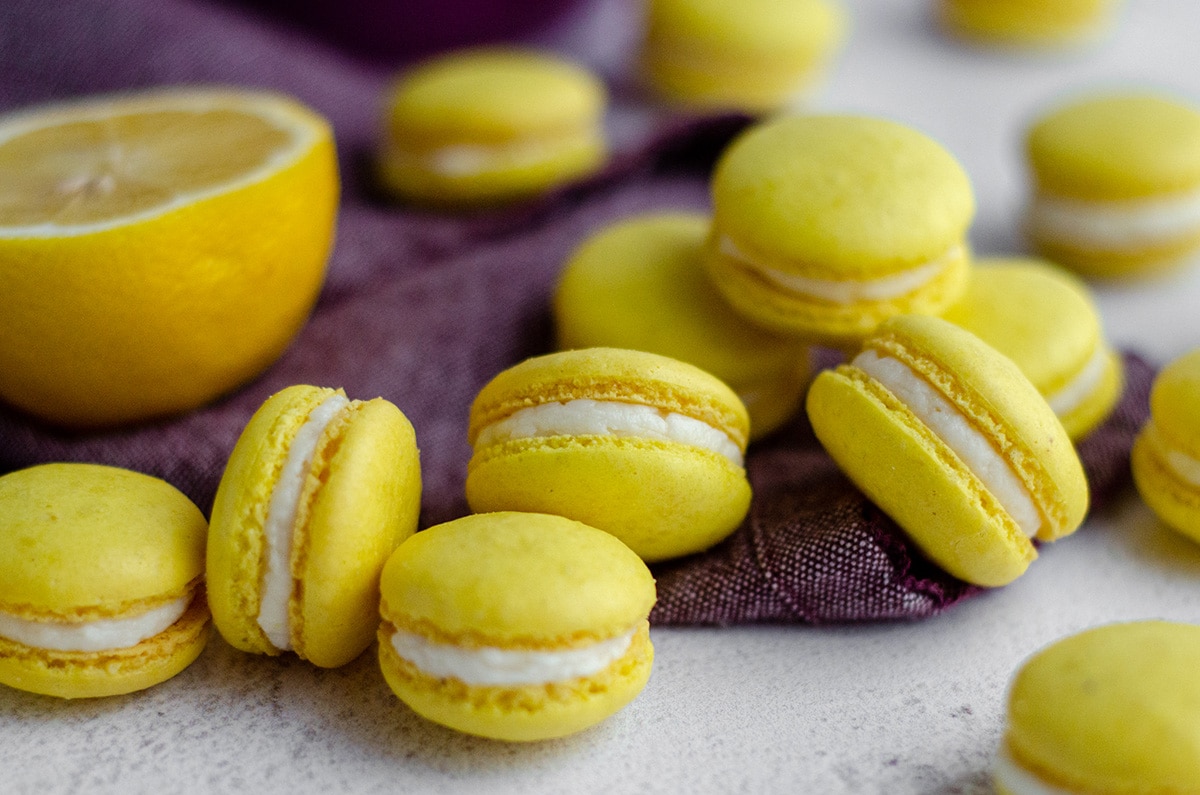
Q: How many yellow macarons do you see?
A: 14